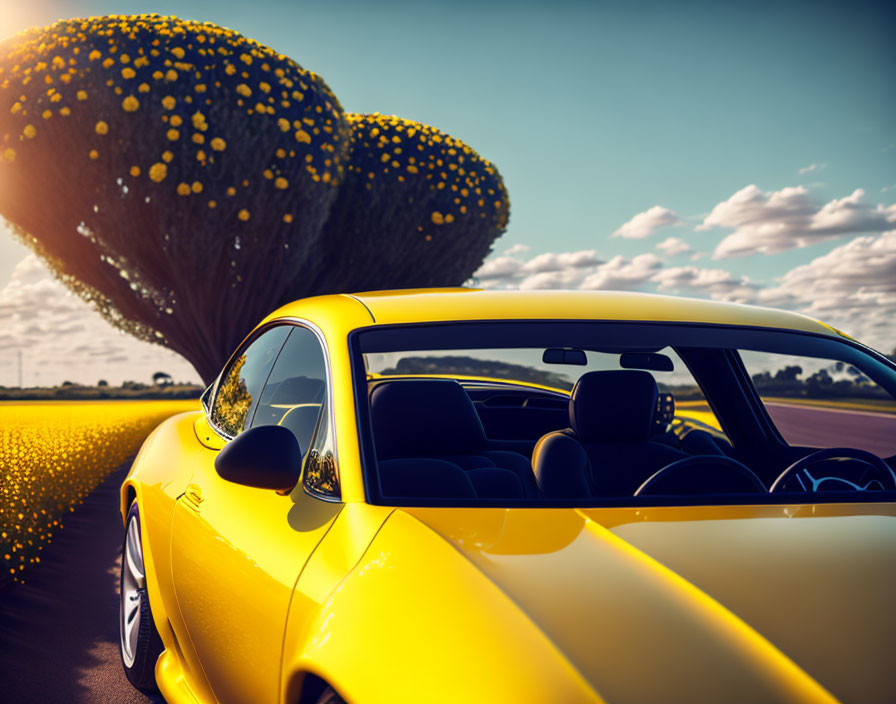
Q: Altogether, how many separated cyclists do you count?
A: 0